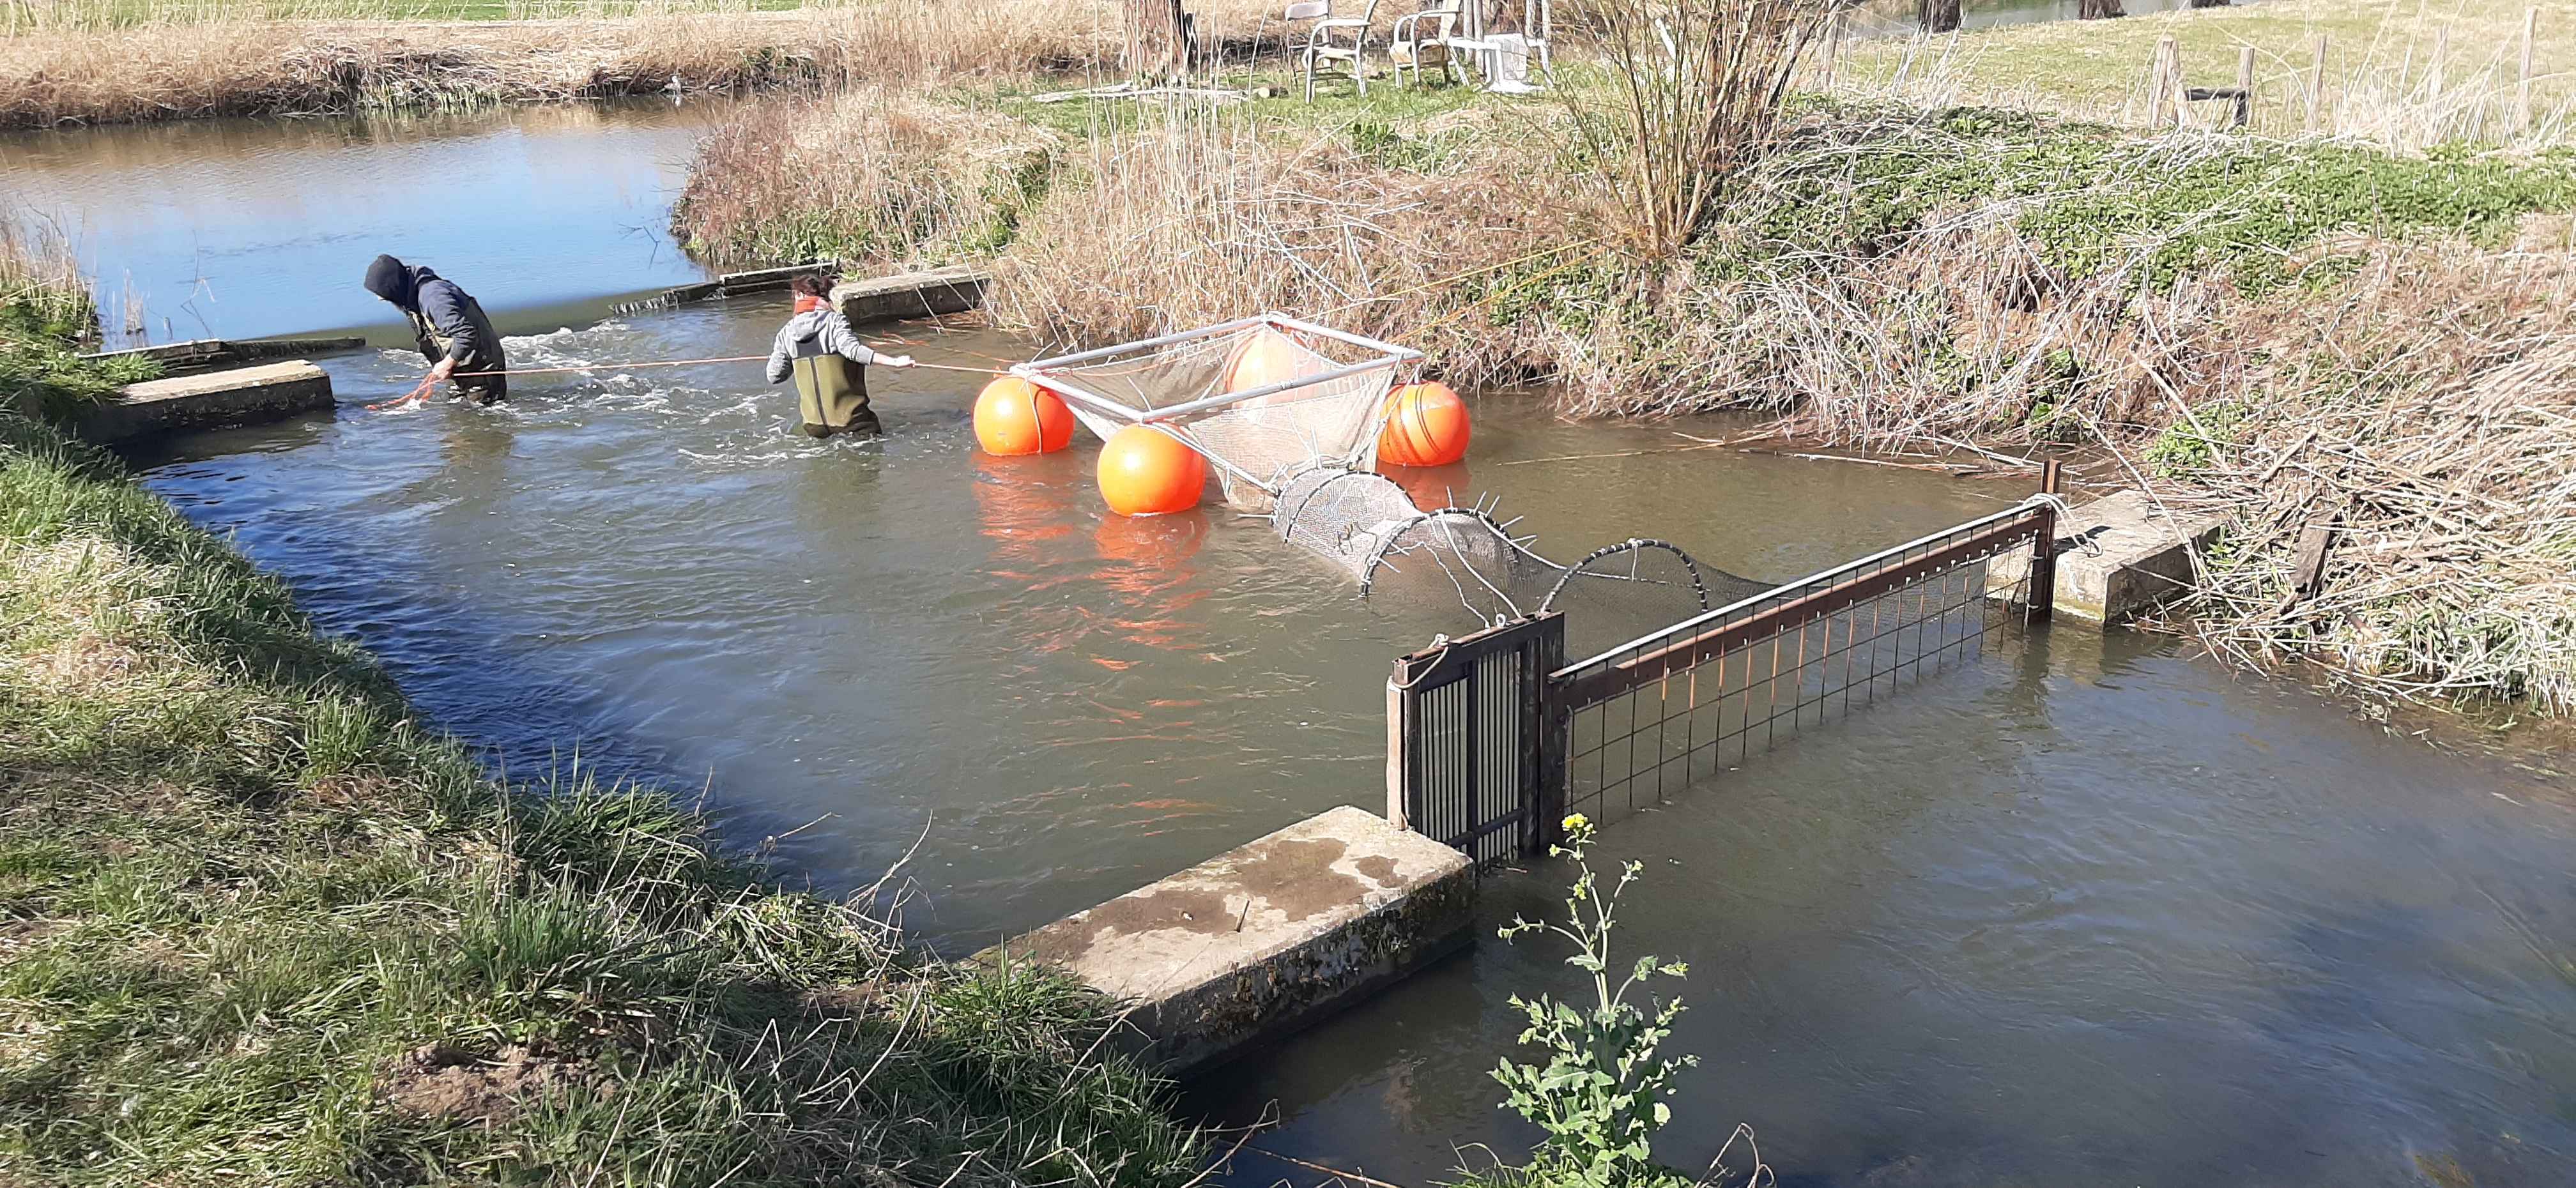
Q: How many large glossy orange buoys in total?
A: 4